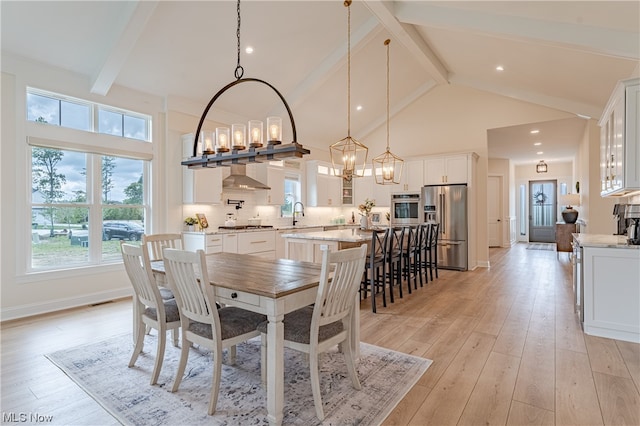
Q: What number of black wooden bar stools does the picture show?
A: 5